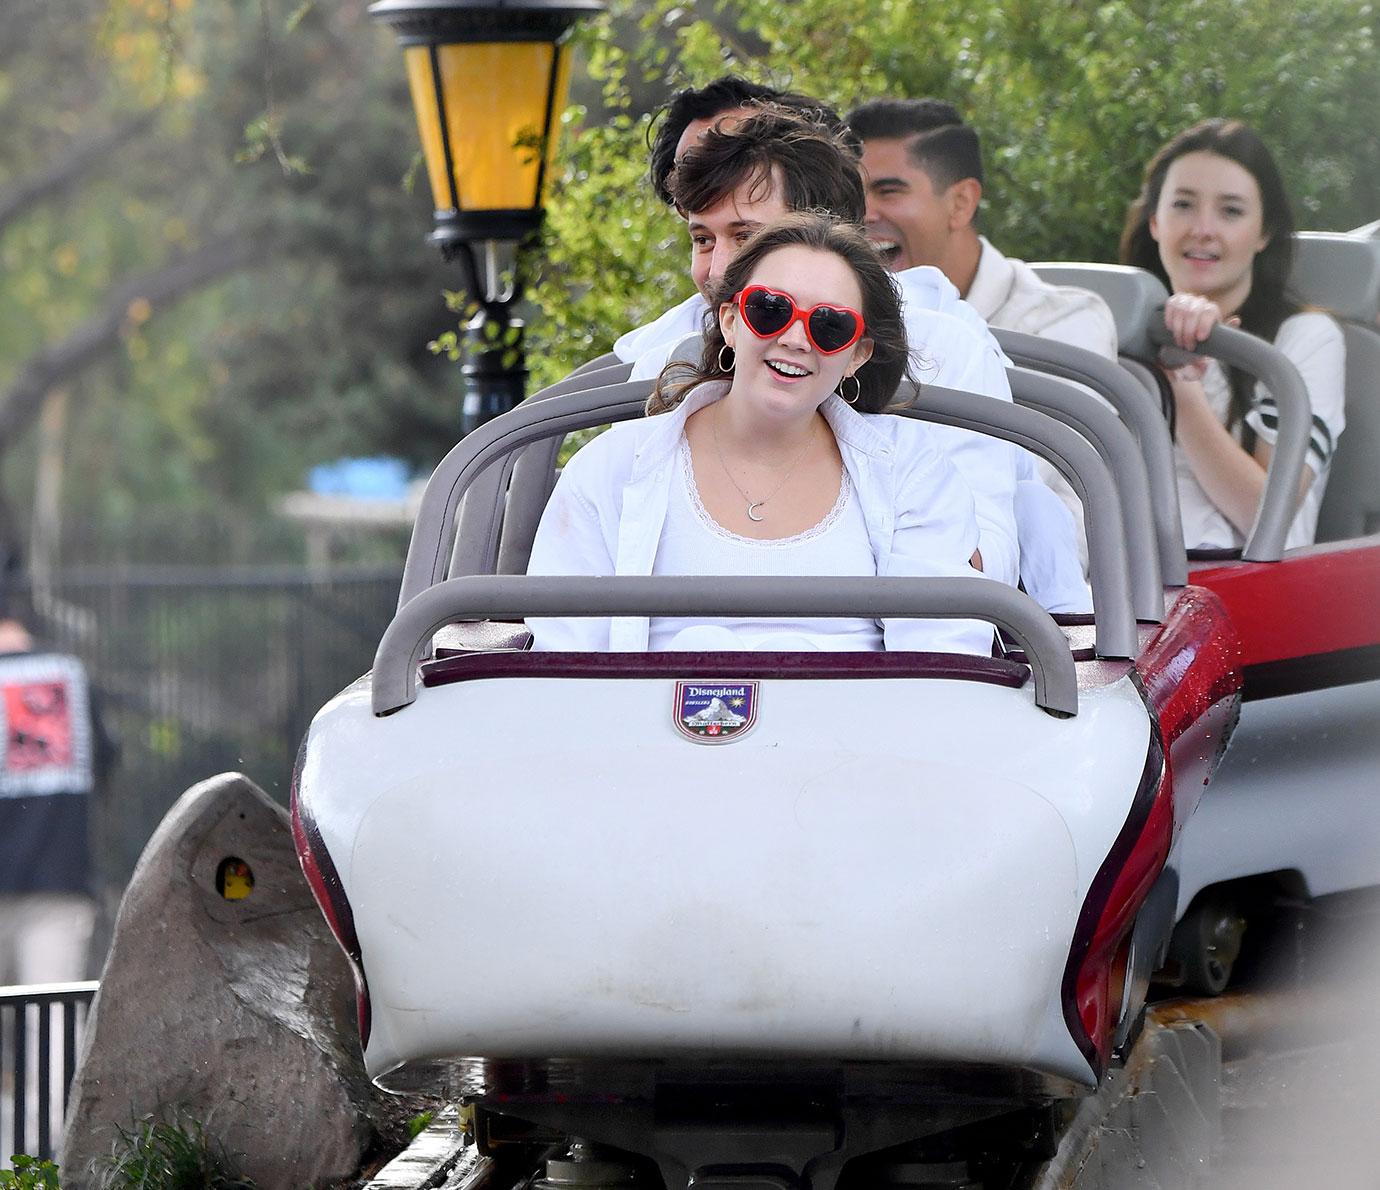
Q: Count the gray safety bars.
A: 5